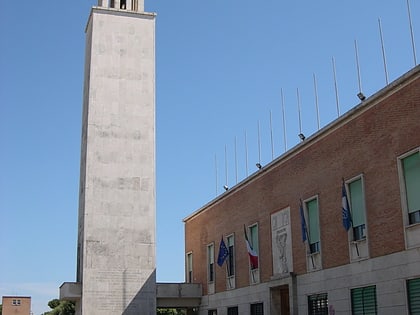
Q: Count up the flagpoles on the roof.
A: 13